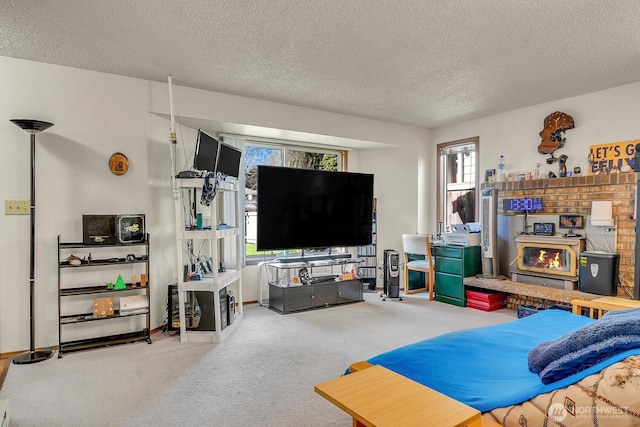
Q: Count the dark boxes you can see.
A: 2